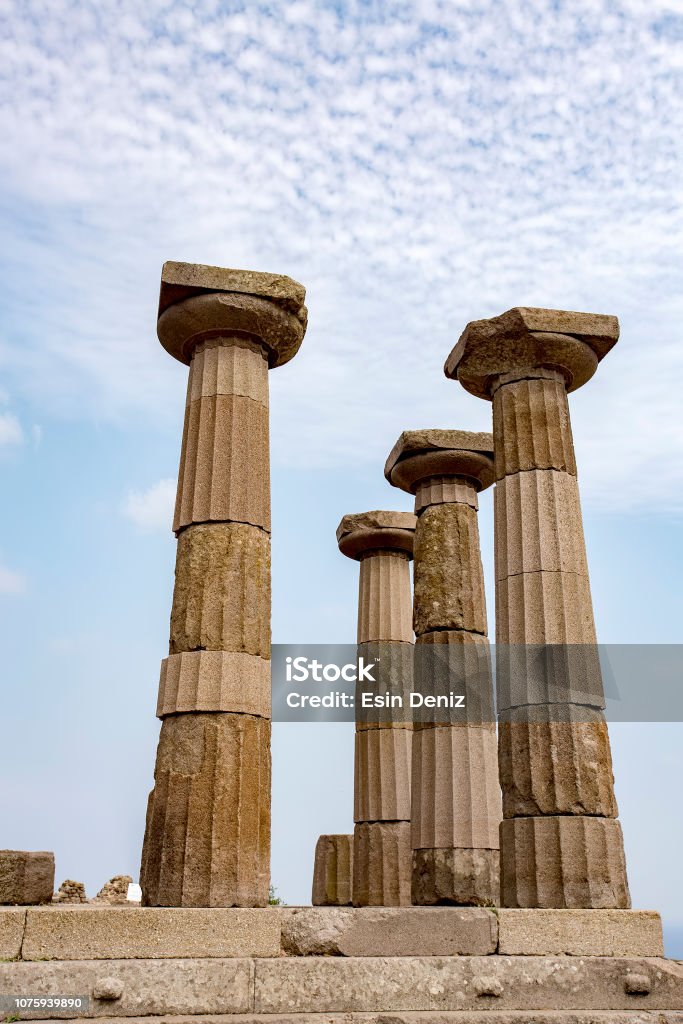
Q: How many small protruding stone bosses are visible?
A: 3